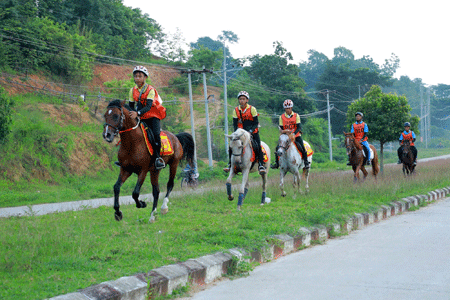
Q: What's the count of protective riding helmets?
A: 5